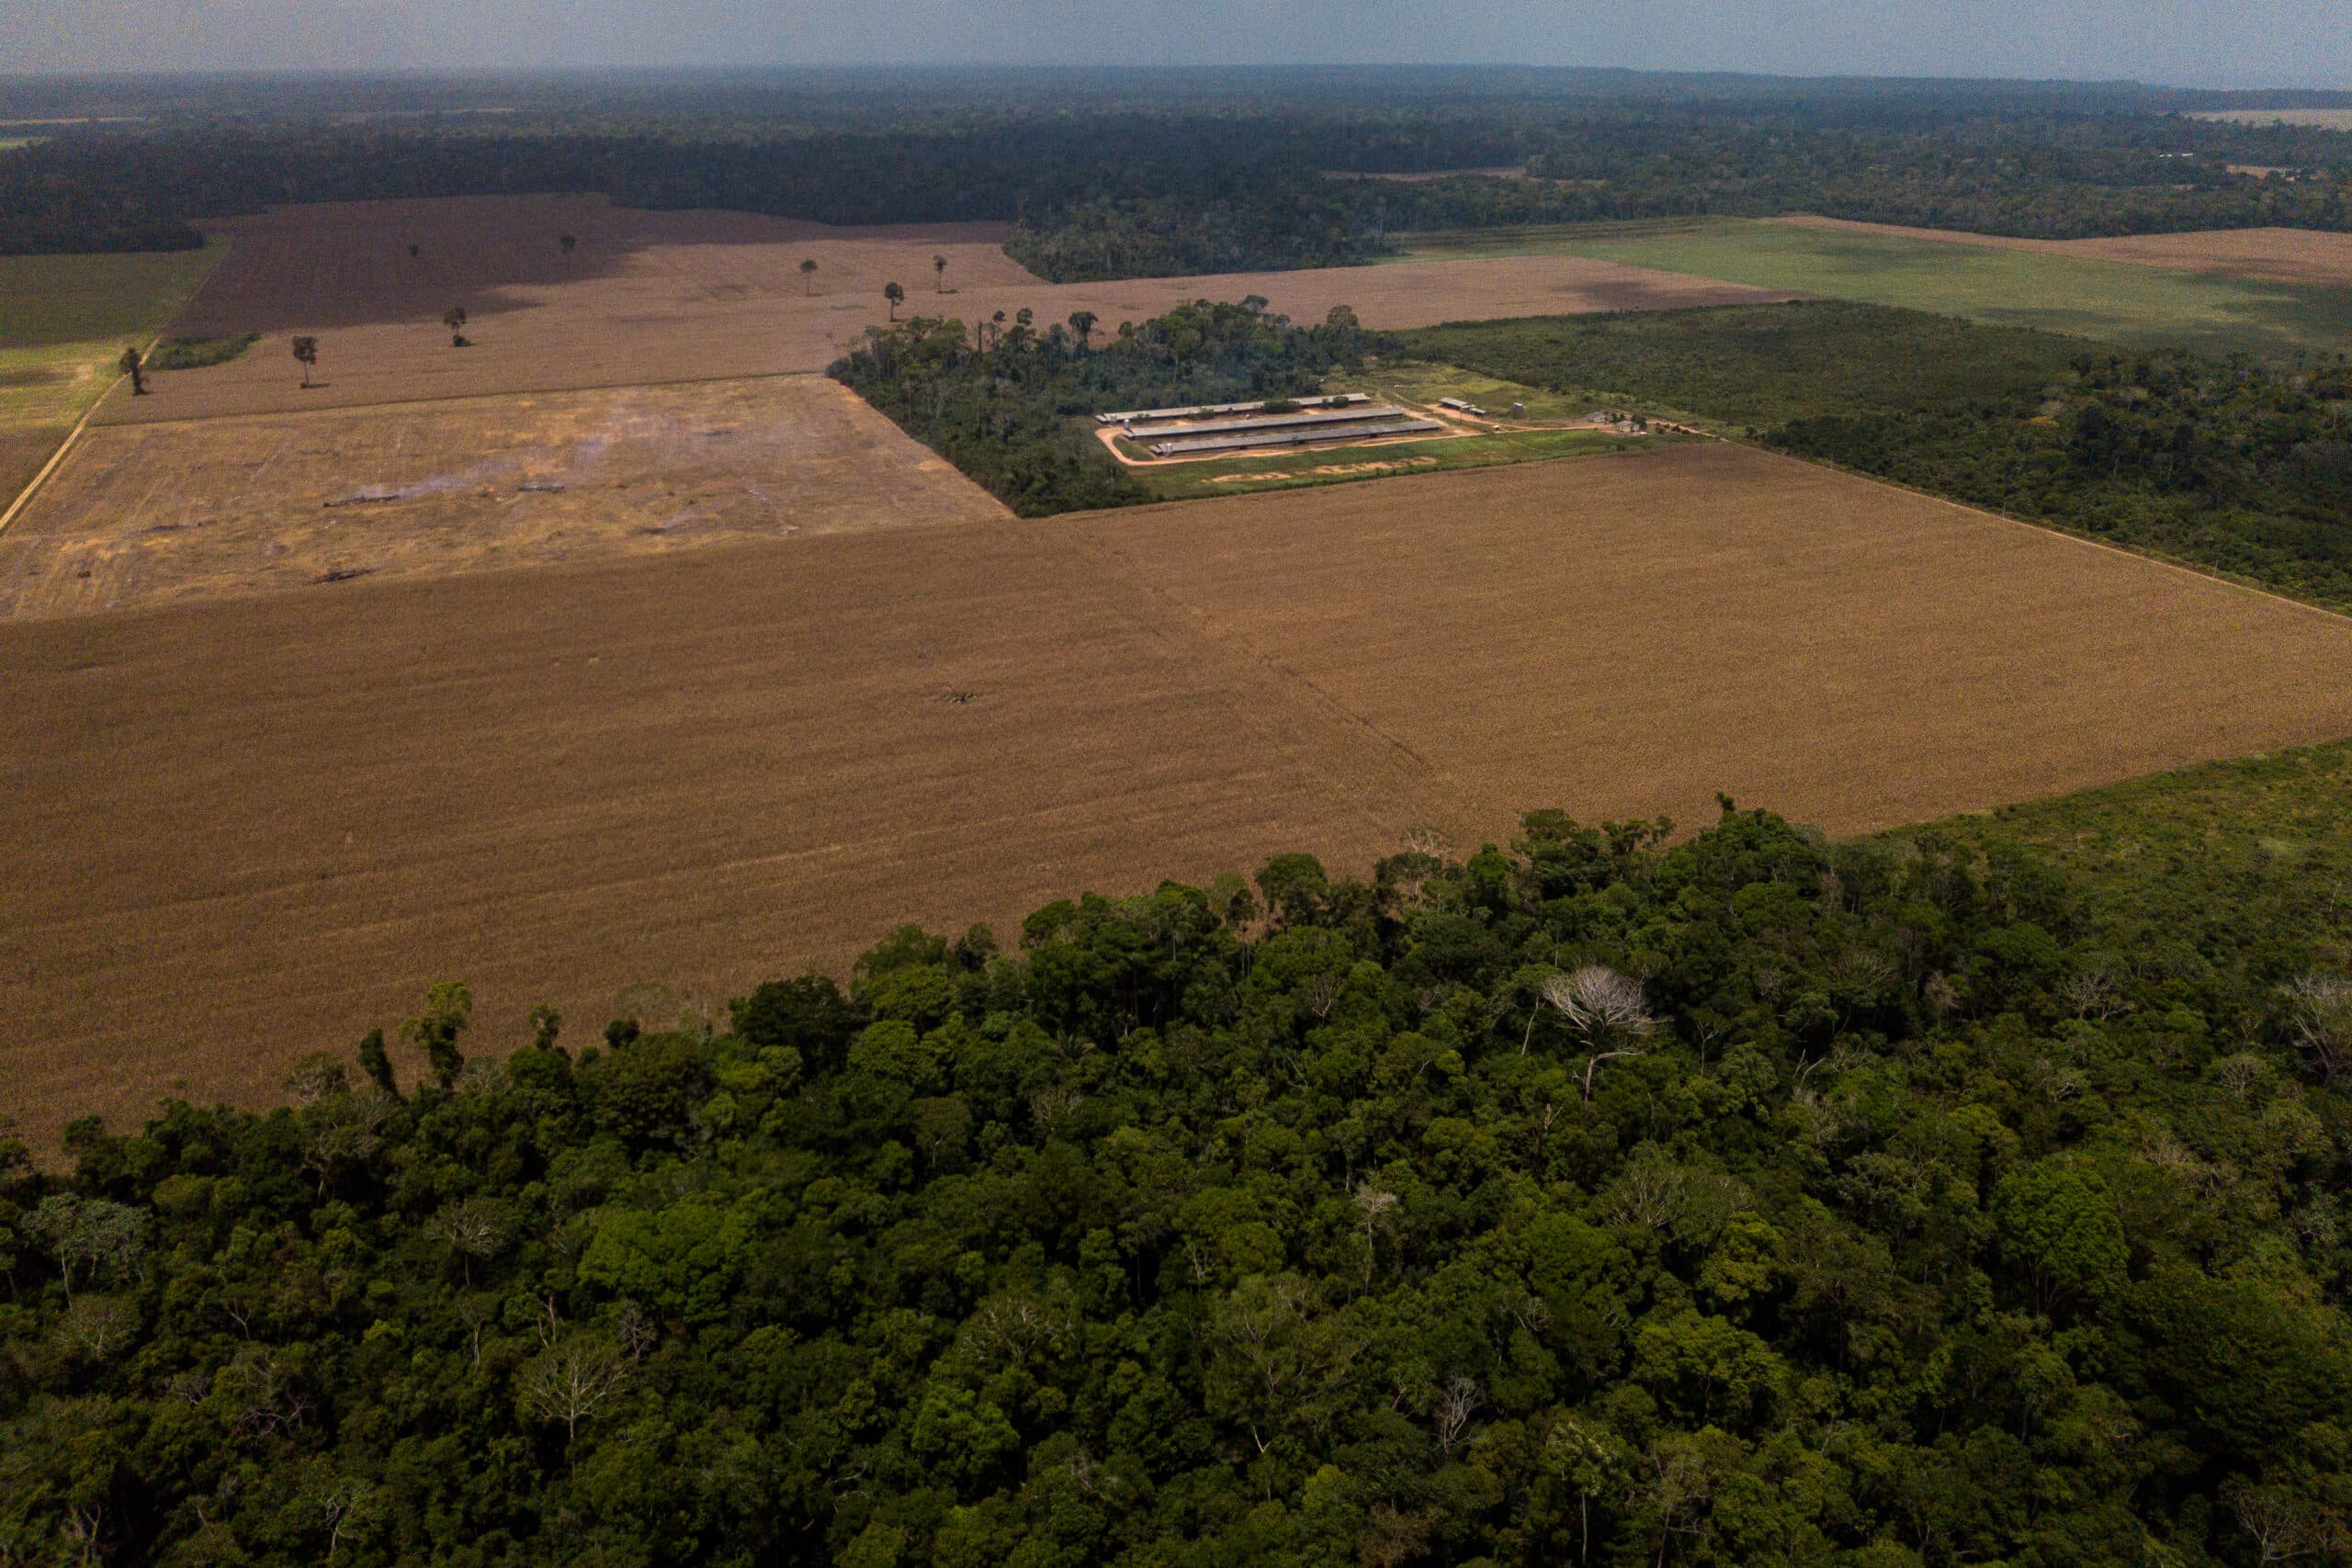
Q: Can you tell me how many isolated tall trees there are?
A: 8